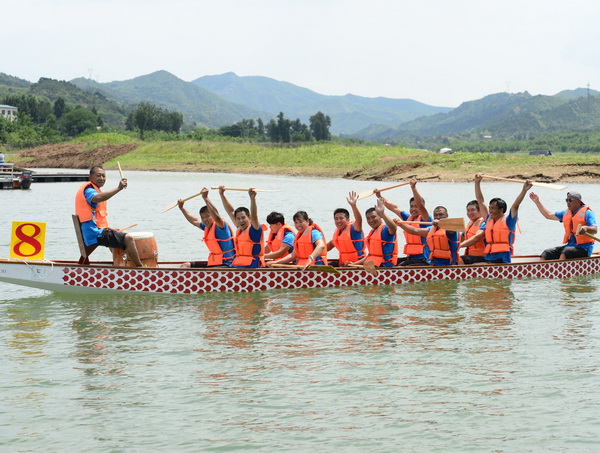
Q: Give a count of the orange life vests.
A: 12